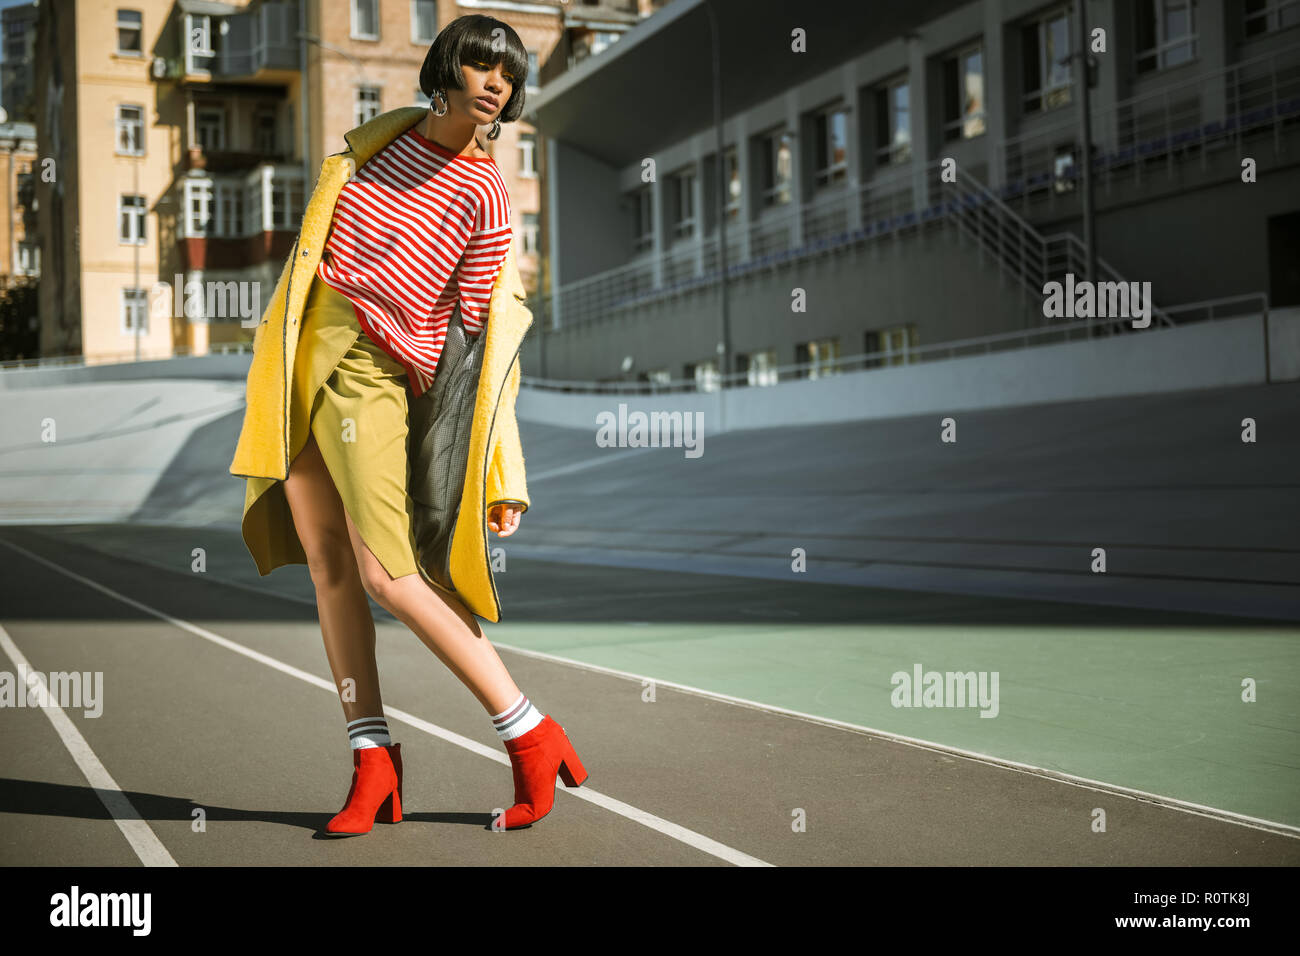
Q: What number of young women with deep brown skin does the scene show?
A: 1